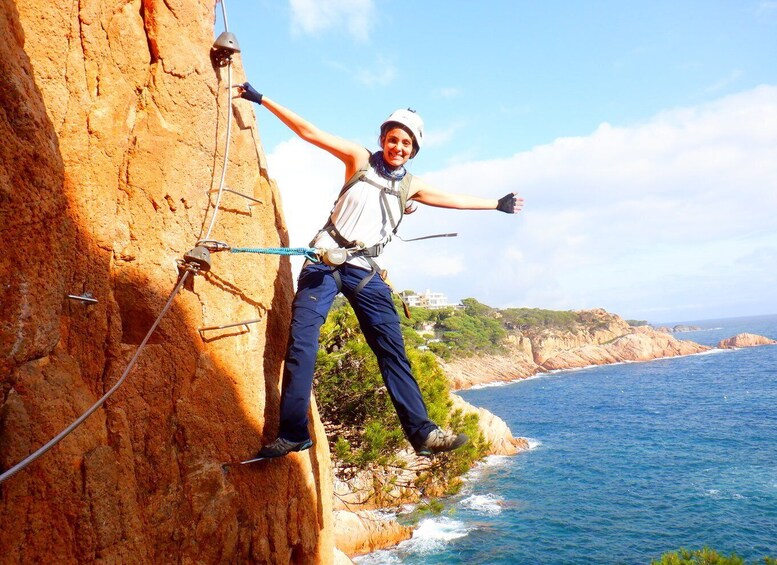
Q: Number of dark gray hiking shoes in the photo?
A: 2